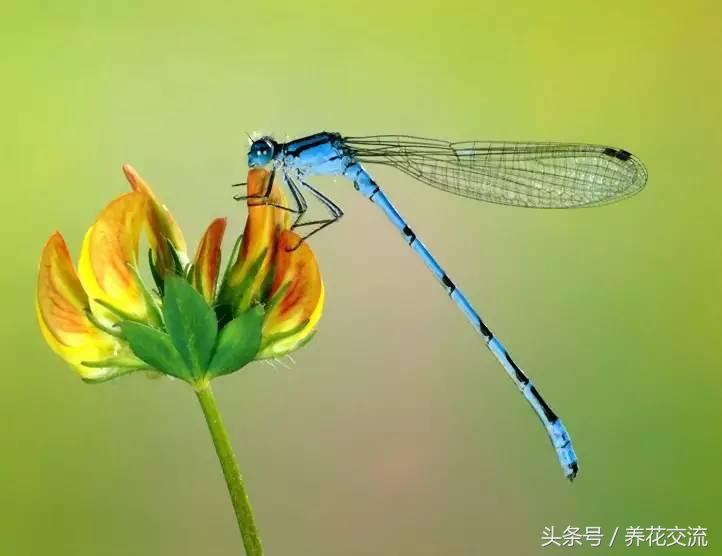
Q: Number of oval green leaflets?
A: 3